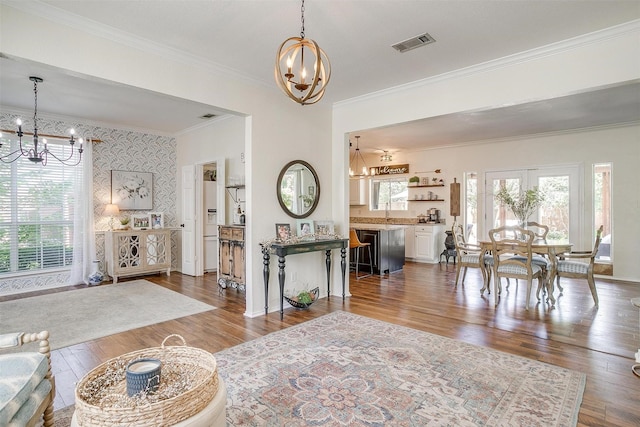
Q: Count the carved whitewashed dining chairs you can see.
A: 4